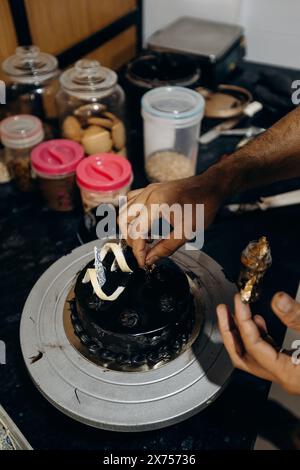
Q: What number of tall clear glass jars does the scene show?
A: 2